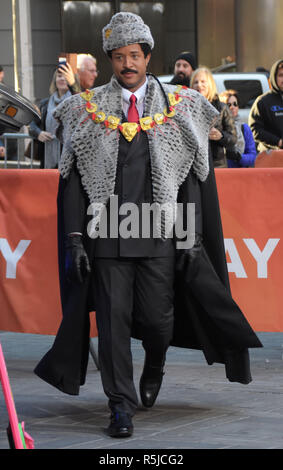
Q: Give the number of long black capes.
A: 1